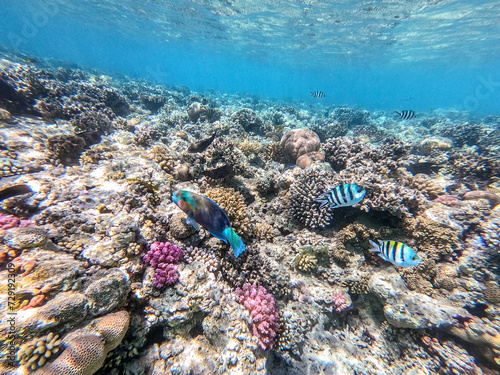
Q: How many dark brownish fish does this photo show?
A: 3